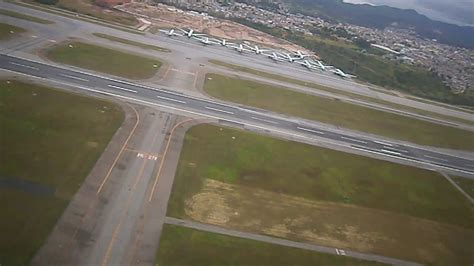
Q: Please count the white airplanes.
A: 12